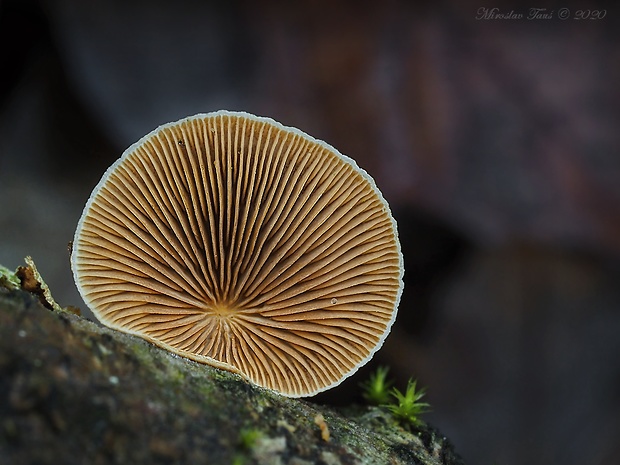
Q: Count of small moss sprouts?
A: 2